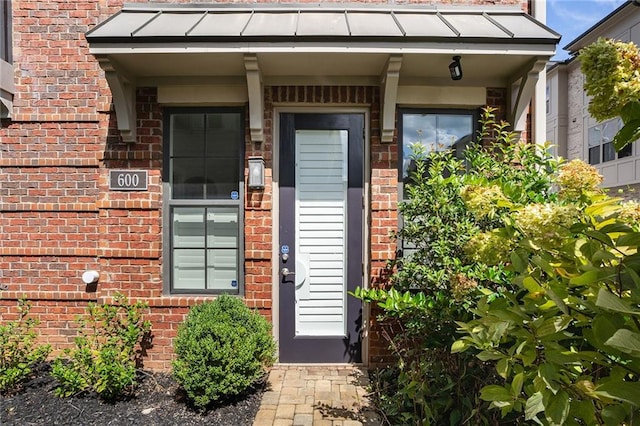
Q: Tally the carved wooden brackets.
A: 4